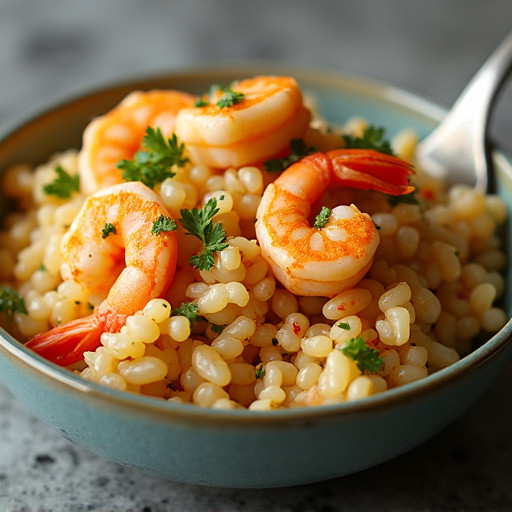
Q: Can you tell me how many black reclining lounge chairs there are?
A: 0